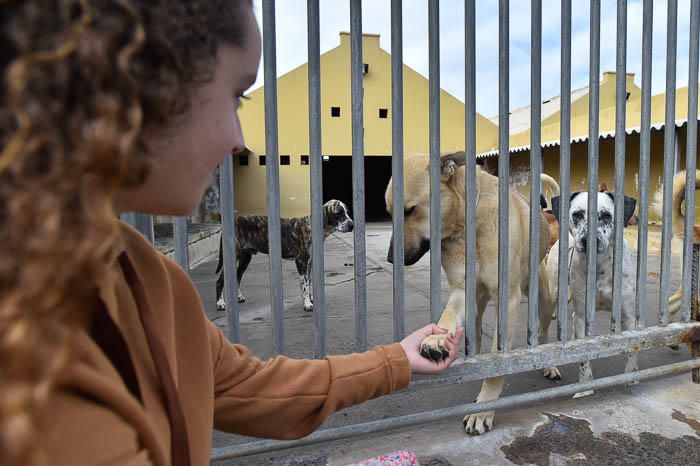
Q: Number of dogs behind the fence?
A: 5